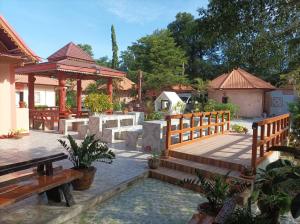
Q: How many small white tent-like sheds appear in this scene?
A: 1